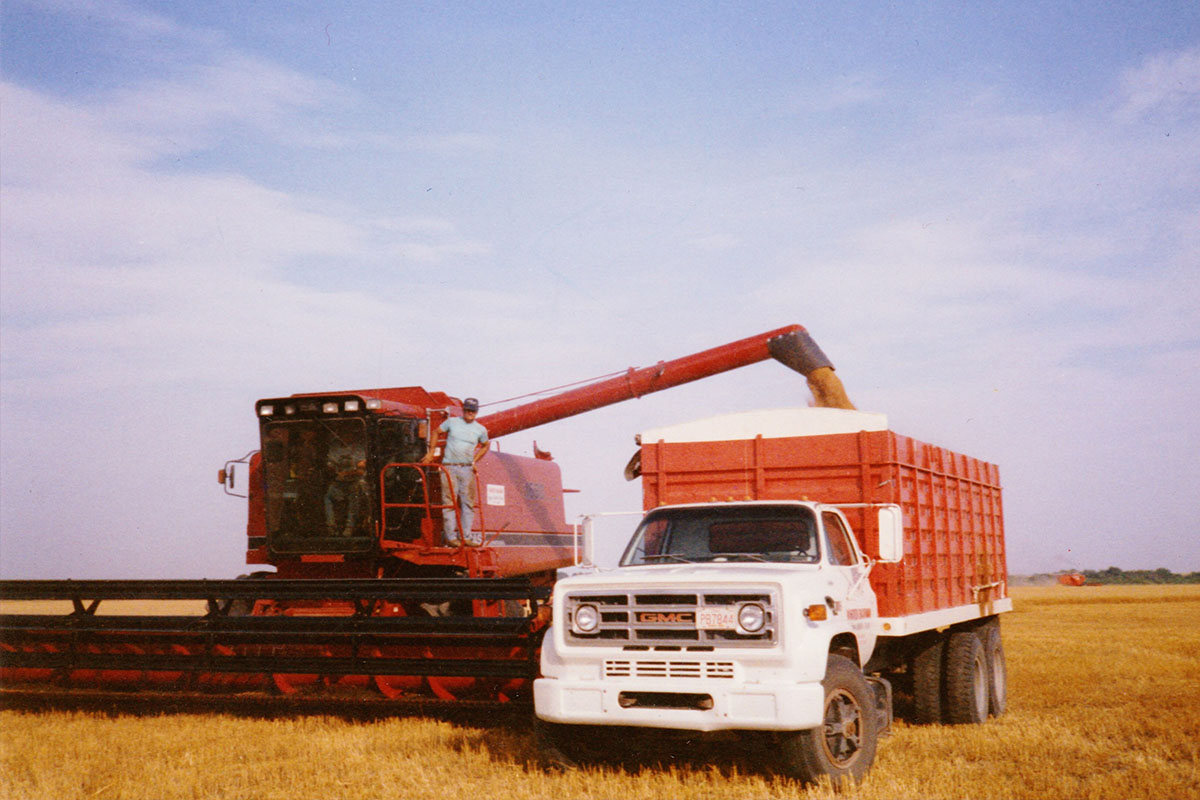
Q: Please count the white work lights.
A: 5